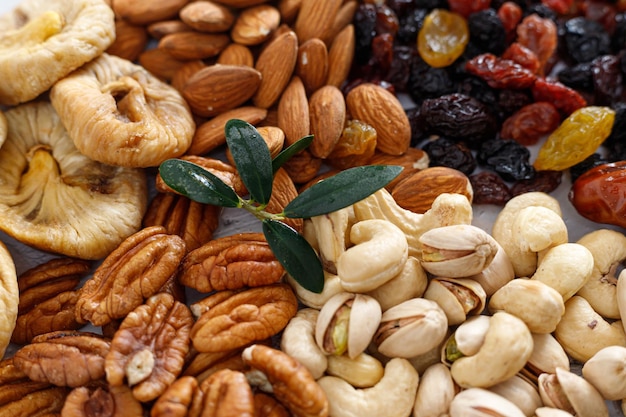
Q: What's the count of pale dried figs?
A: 5